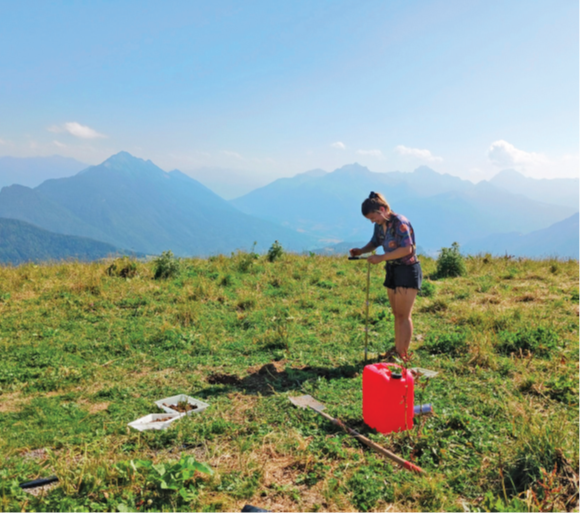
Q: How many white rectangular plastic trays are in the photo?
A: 2